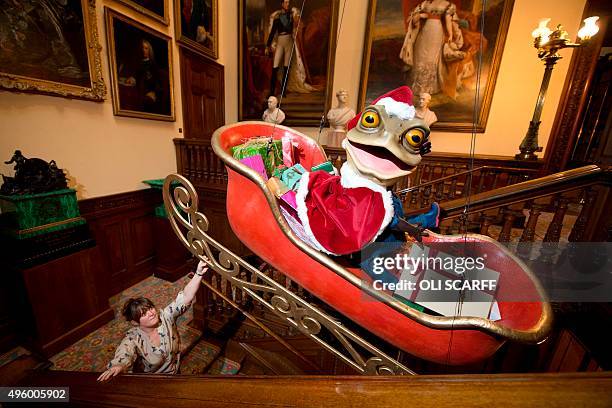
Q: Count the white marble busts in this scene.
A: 3